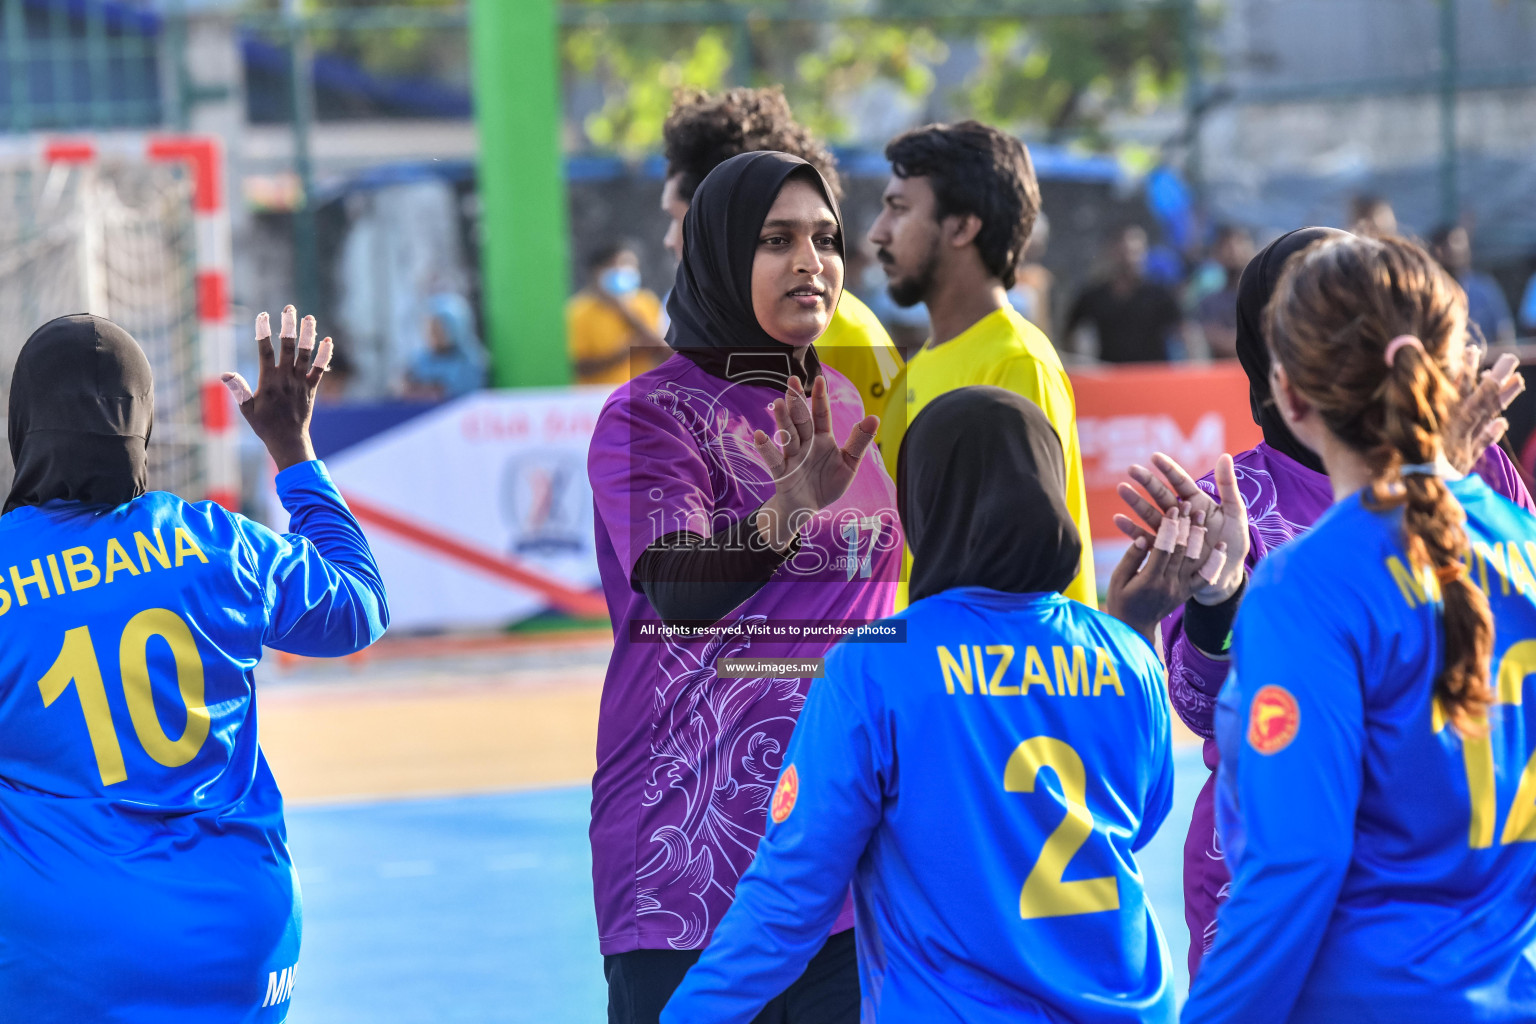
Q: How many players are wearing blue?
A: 3